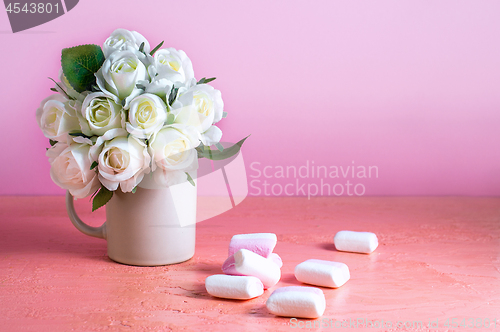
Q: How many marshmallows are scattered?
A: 7